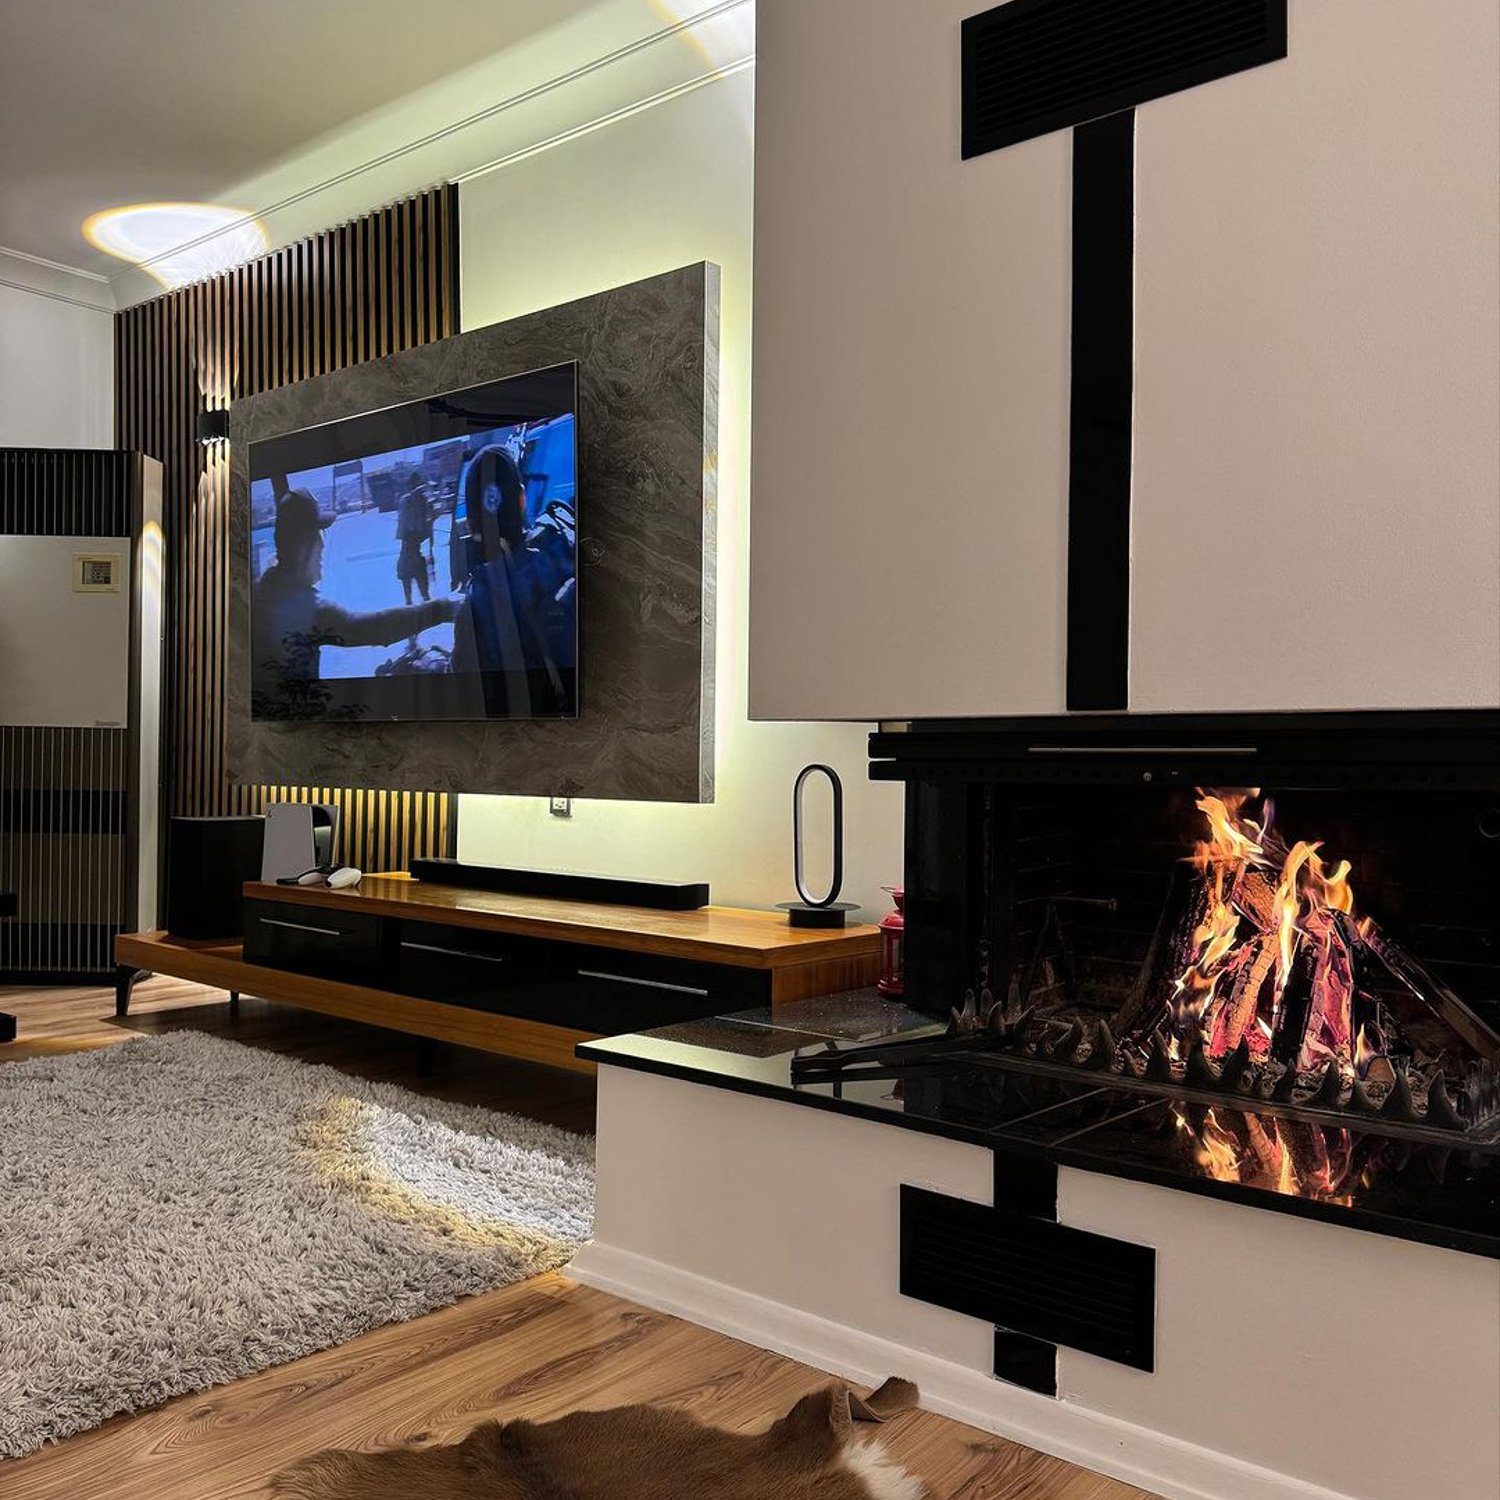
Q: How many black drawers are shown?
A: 3